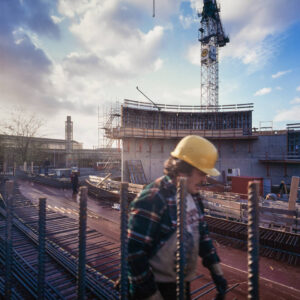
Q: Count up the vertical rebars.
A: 6